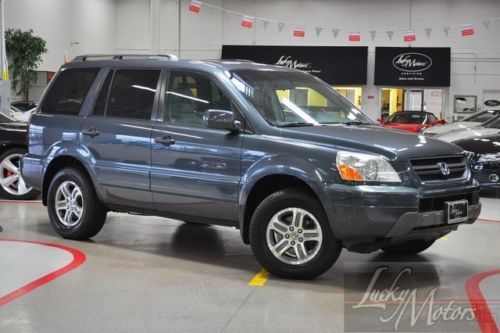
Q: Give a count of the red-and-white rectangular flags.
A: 6